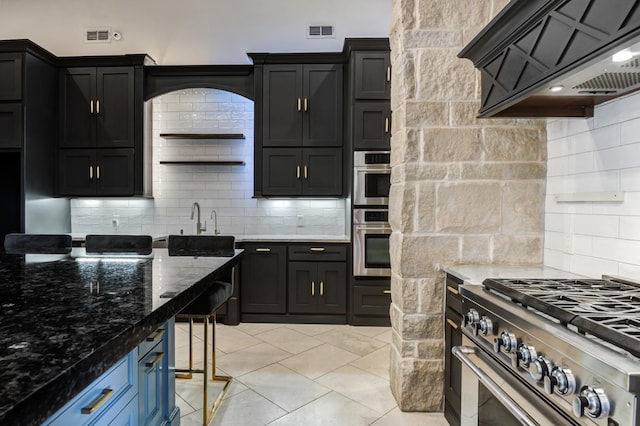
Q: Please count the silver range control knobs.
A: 7